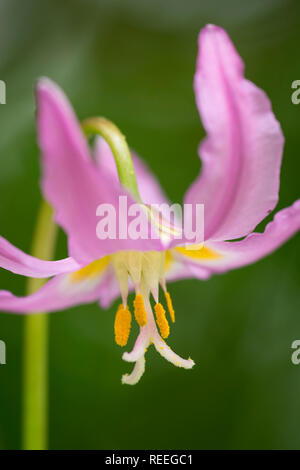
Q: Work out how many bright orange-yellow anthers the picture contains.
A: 4